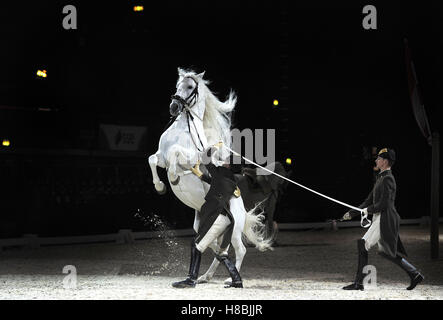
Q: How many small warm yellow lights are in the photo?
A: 5